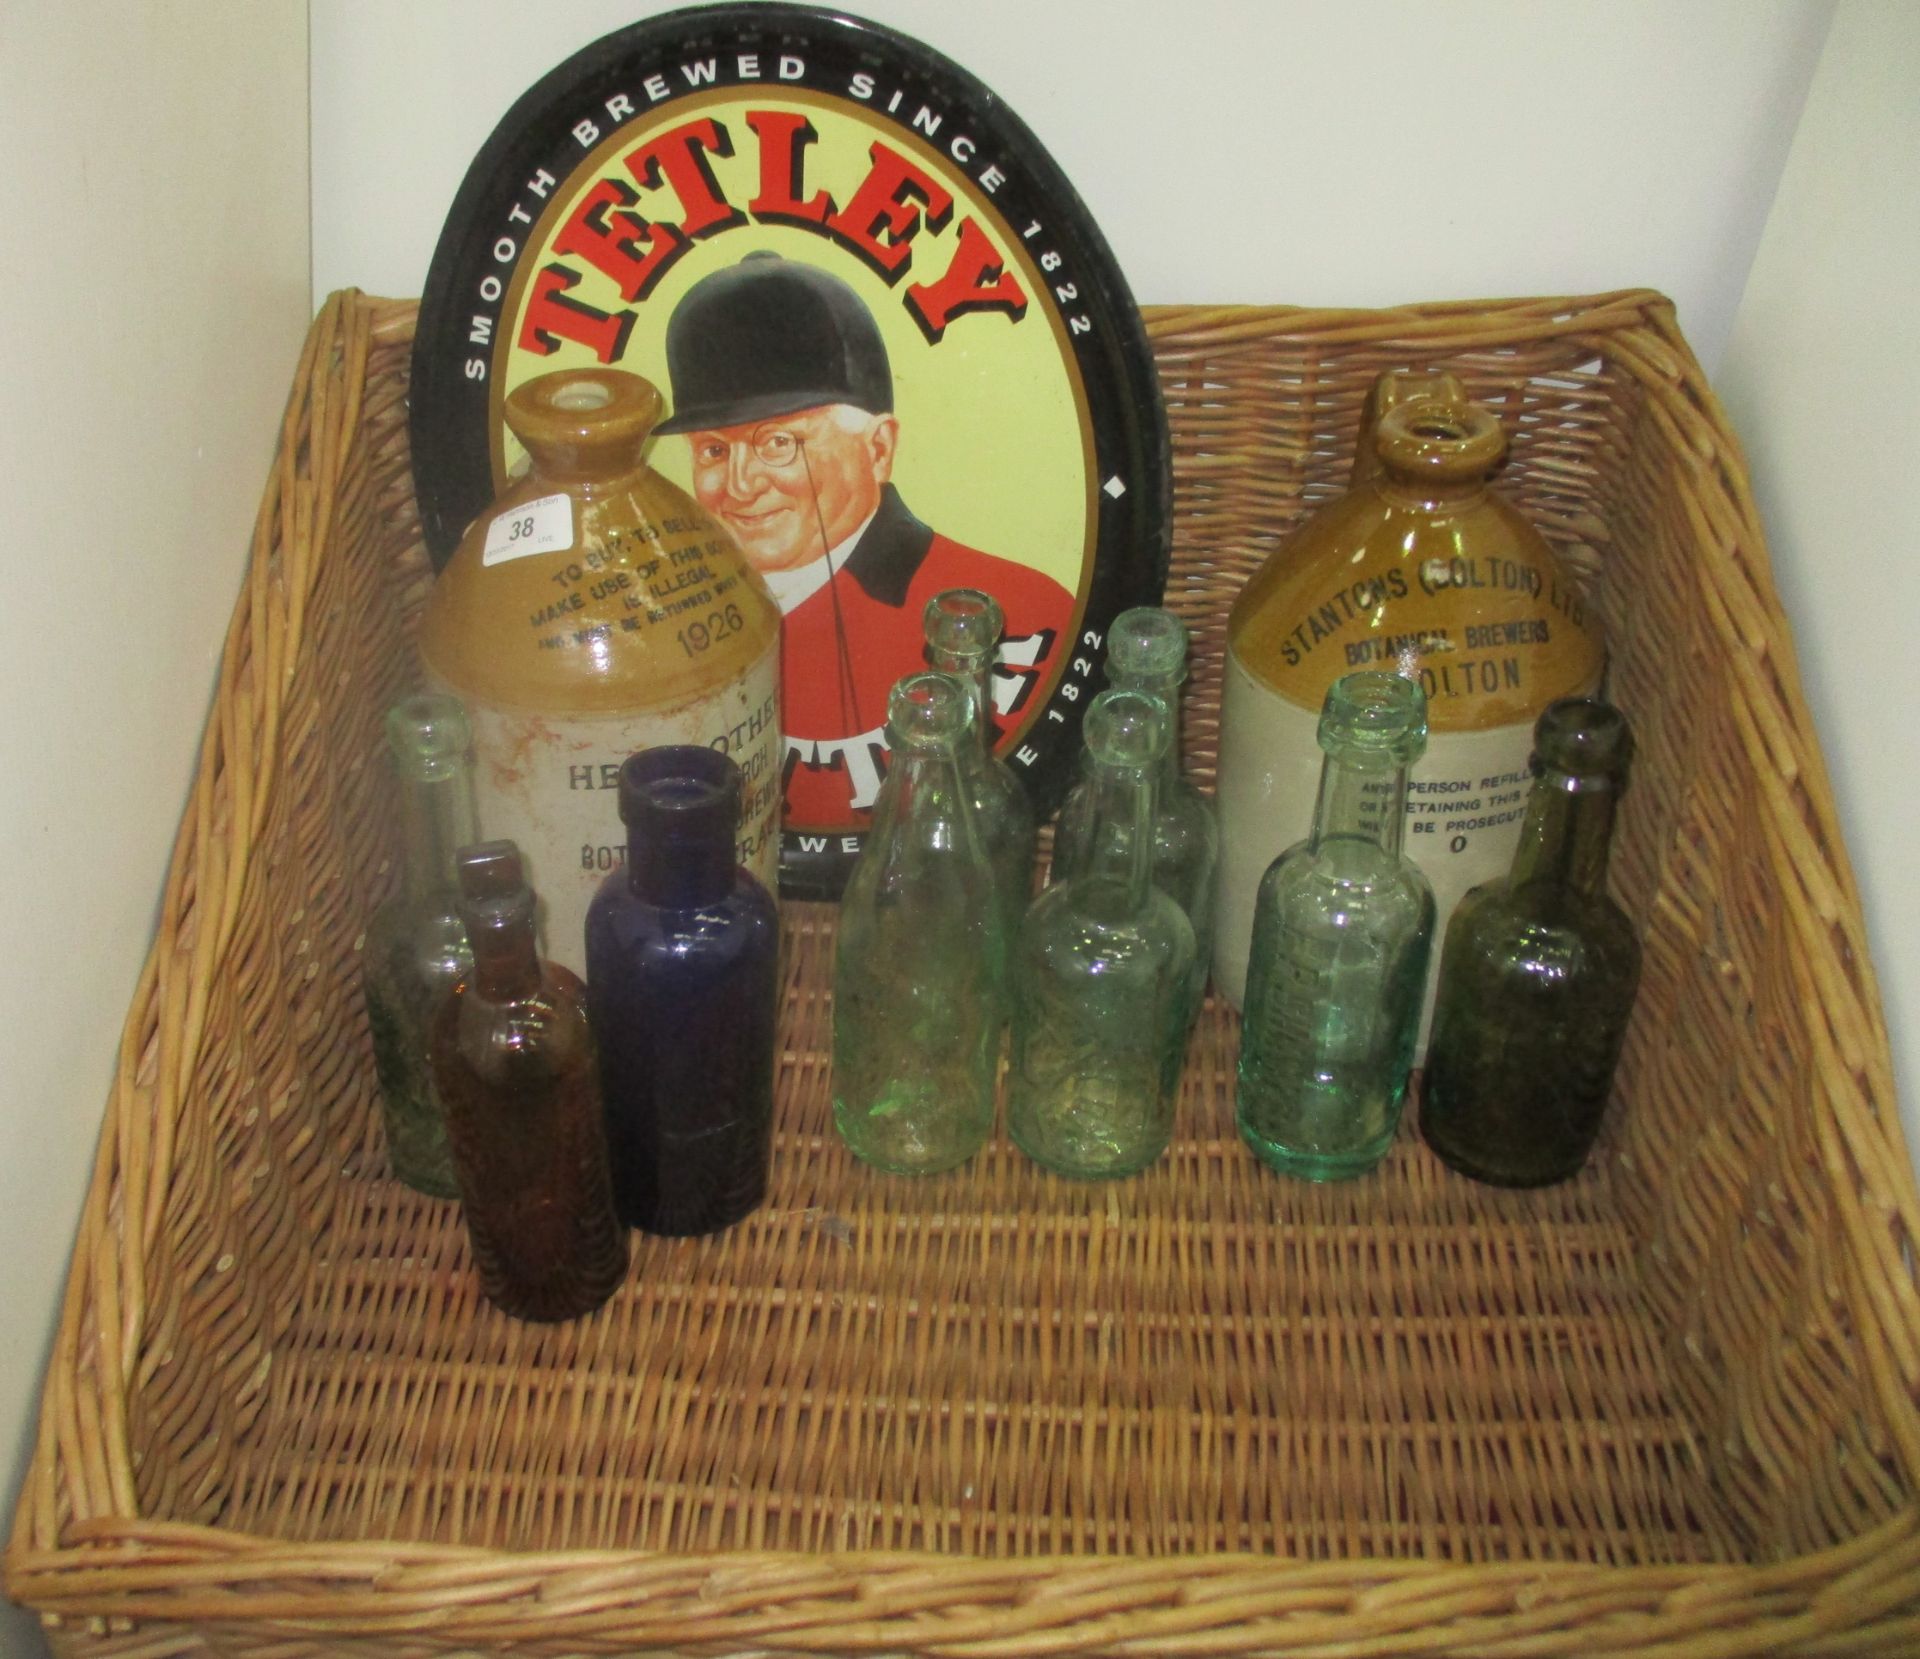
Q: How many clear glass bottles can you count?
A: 6